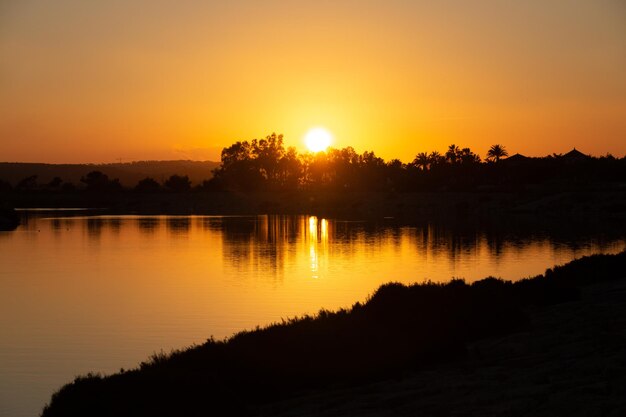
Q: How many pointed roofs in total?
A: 2